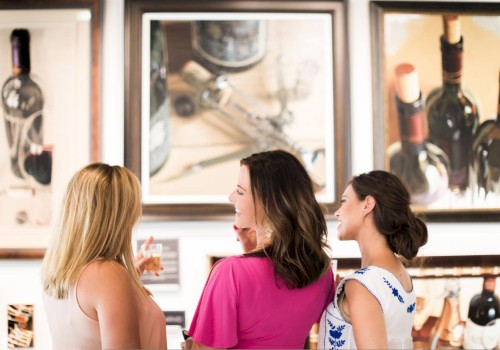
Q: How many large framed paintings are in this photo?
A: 3